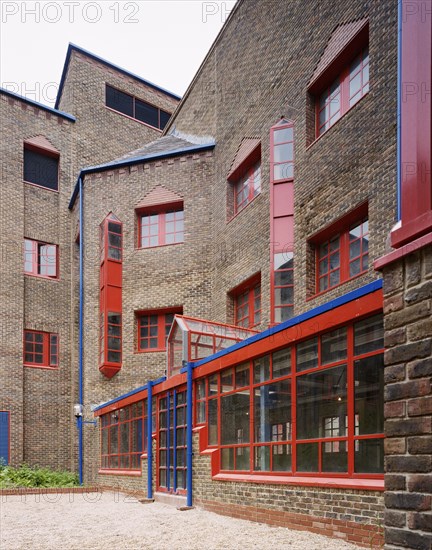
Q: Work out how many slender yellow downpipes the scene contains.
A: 0